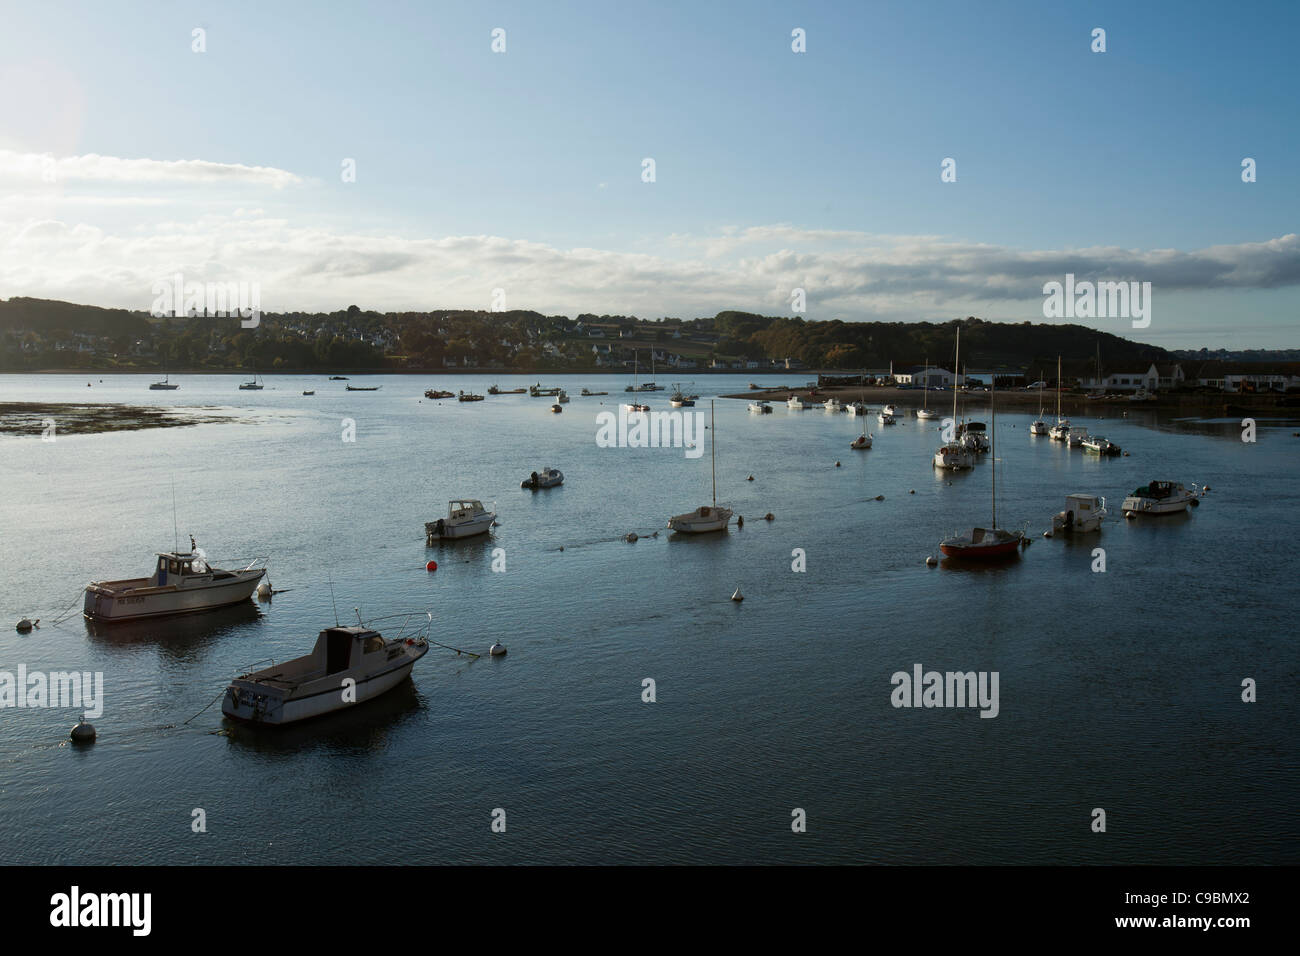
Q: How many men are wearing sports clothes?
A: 0